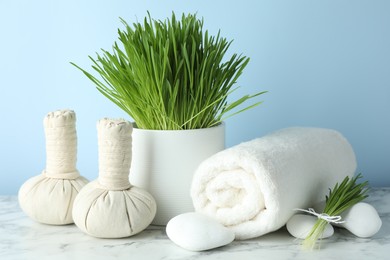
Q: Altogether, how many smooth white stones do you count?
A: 3